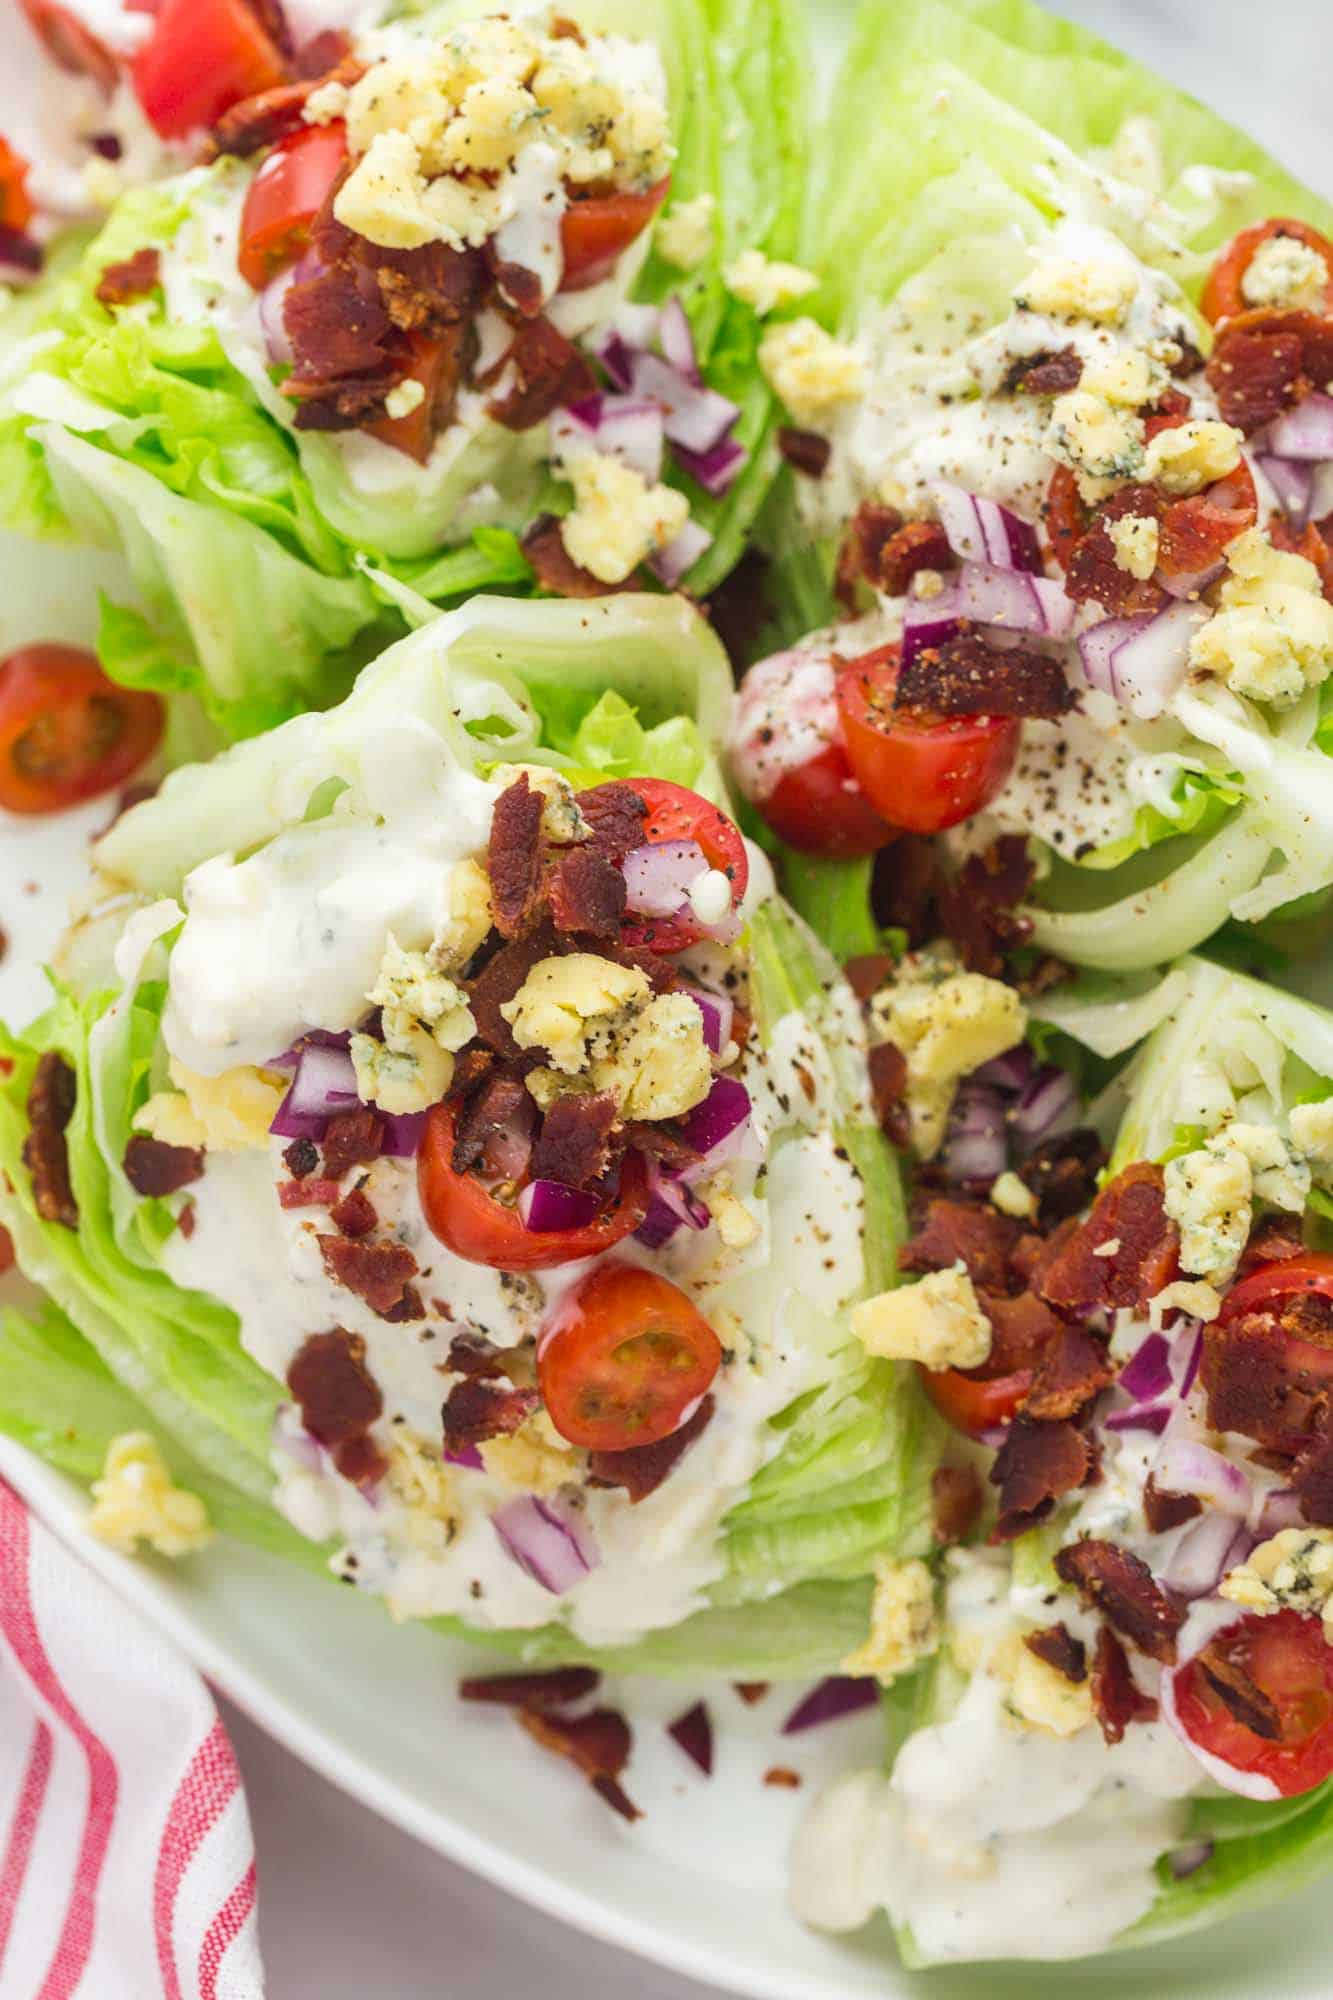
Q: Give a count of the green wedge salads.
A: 4